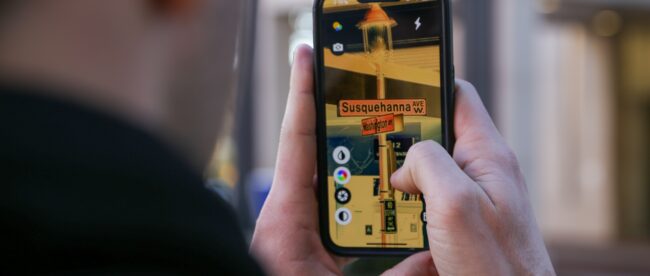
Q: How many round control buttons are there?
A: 4